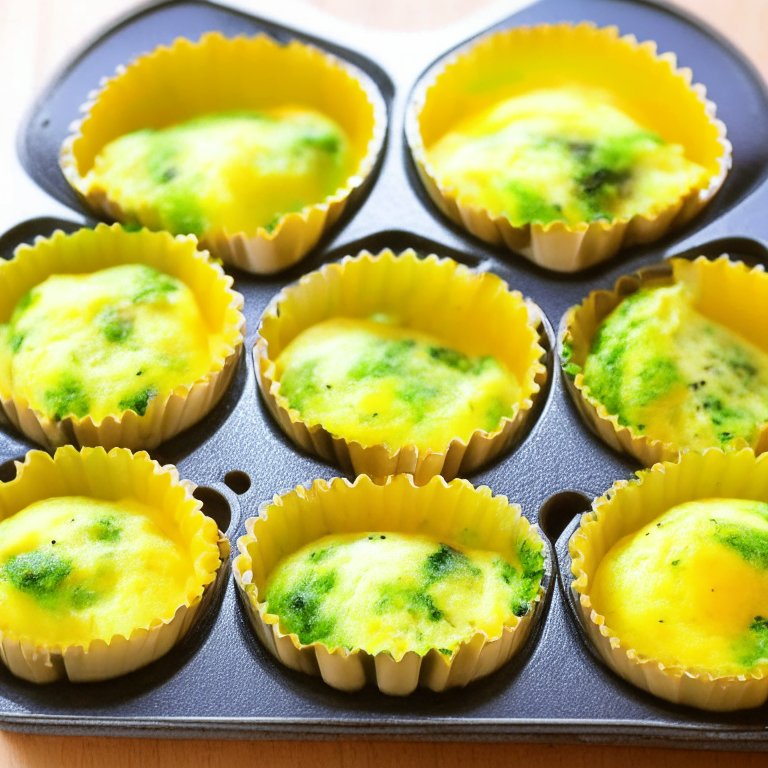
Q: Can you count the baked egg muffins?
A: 8